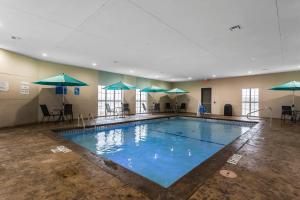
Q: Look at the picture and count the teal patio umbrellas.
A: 5